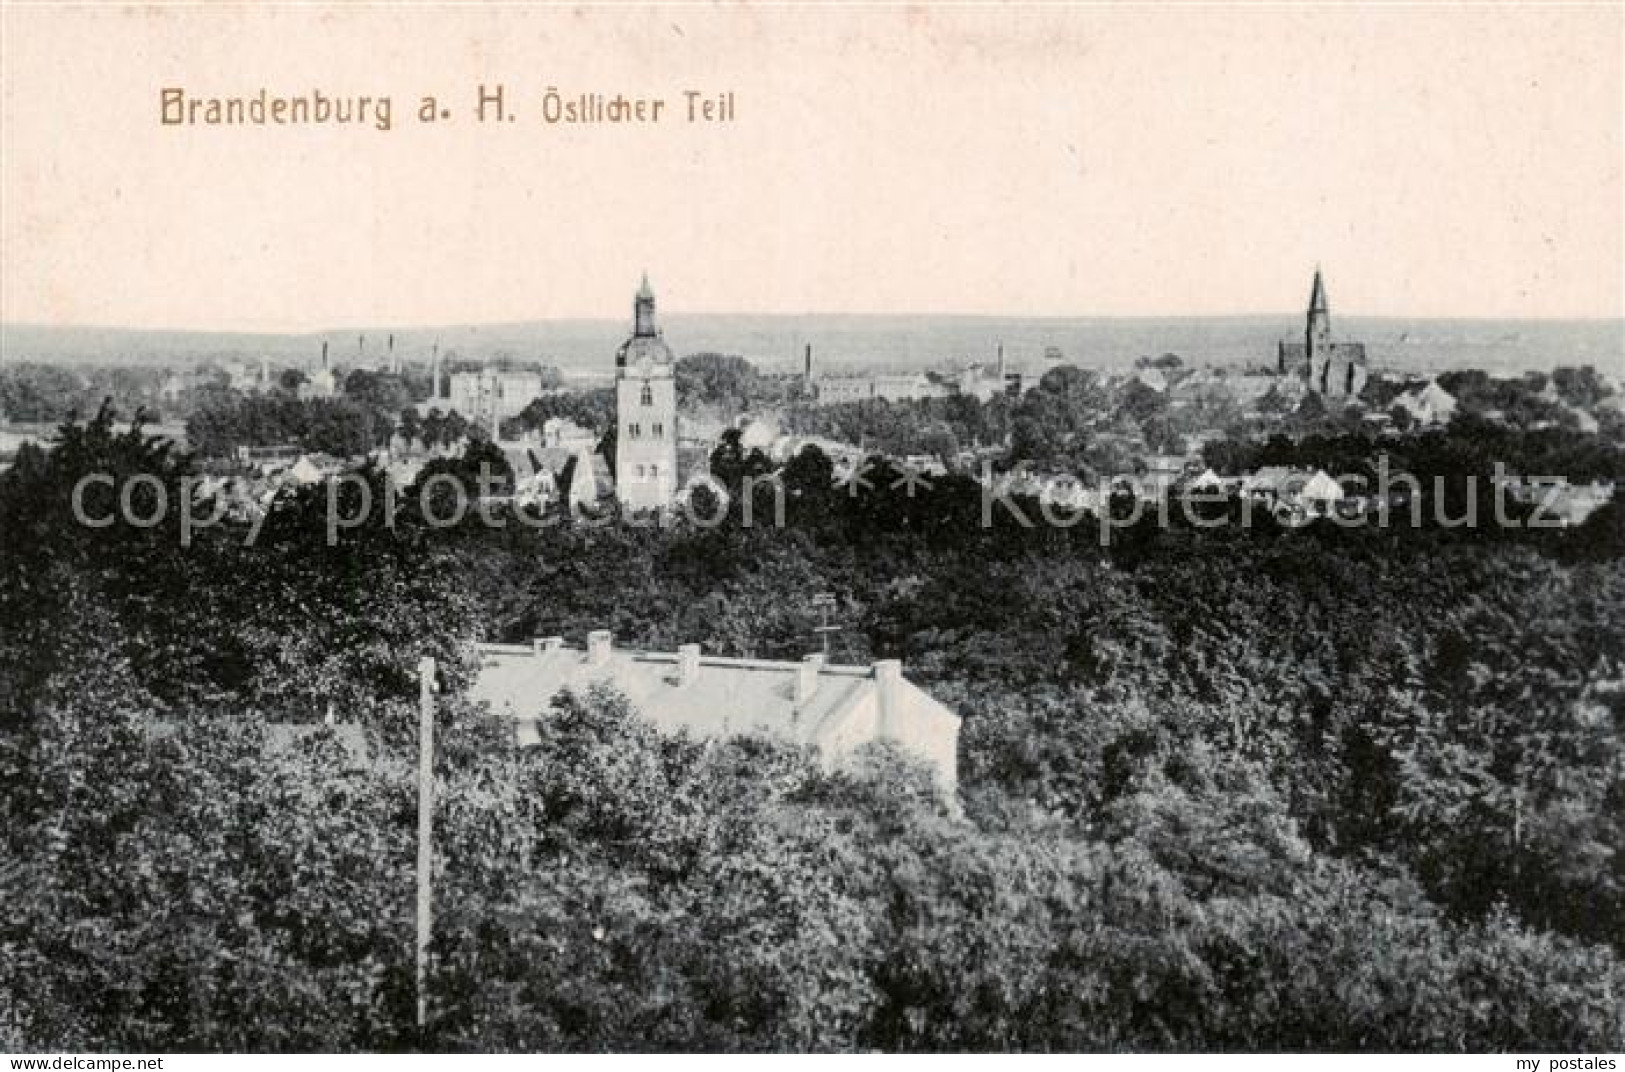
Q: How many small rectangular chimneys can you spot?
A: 5